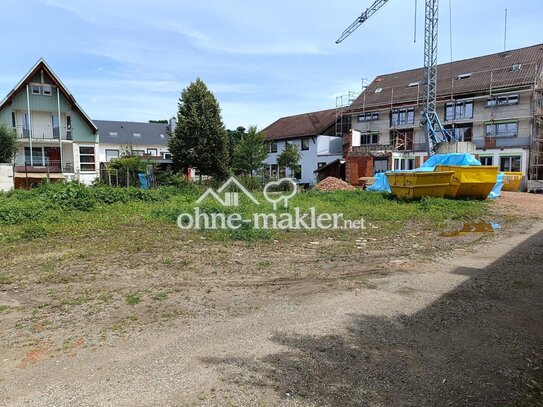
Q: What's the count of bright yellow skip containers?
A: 3